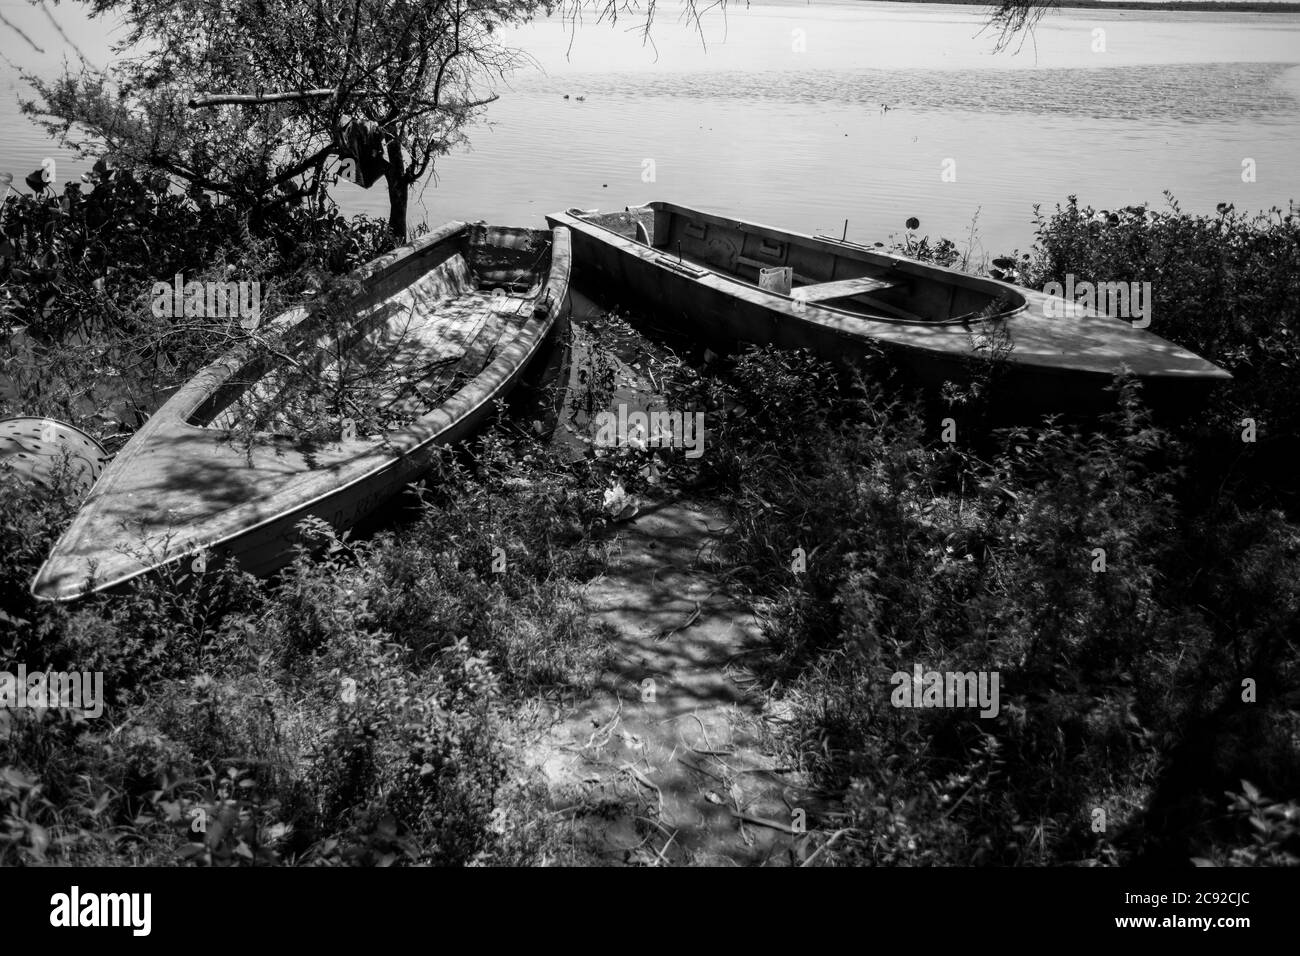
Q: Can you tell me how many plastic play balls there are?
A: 0